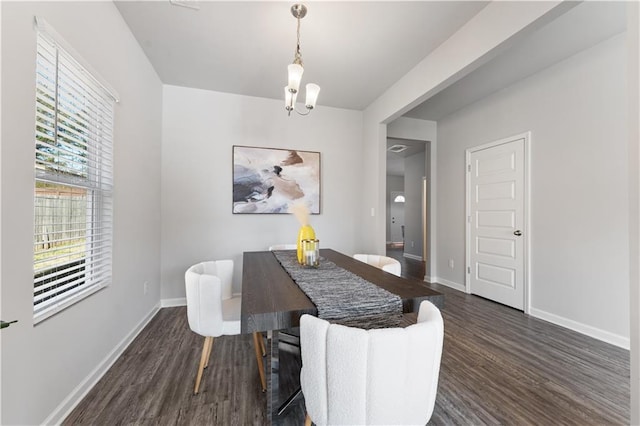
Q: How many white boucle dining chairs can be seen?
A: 4